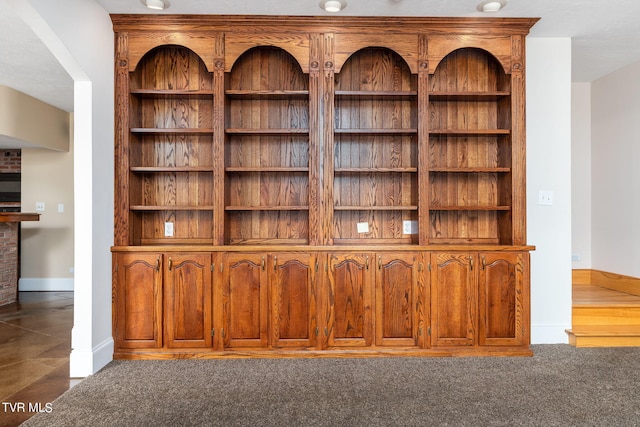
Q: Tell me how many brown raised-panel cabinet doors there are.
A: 8